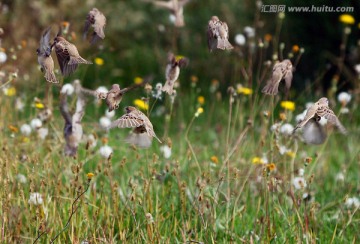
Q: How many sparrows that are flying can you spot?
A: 11